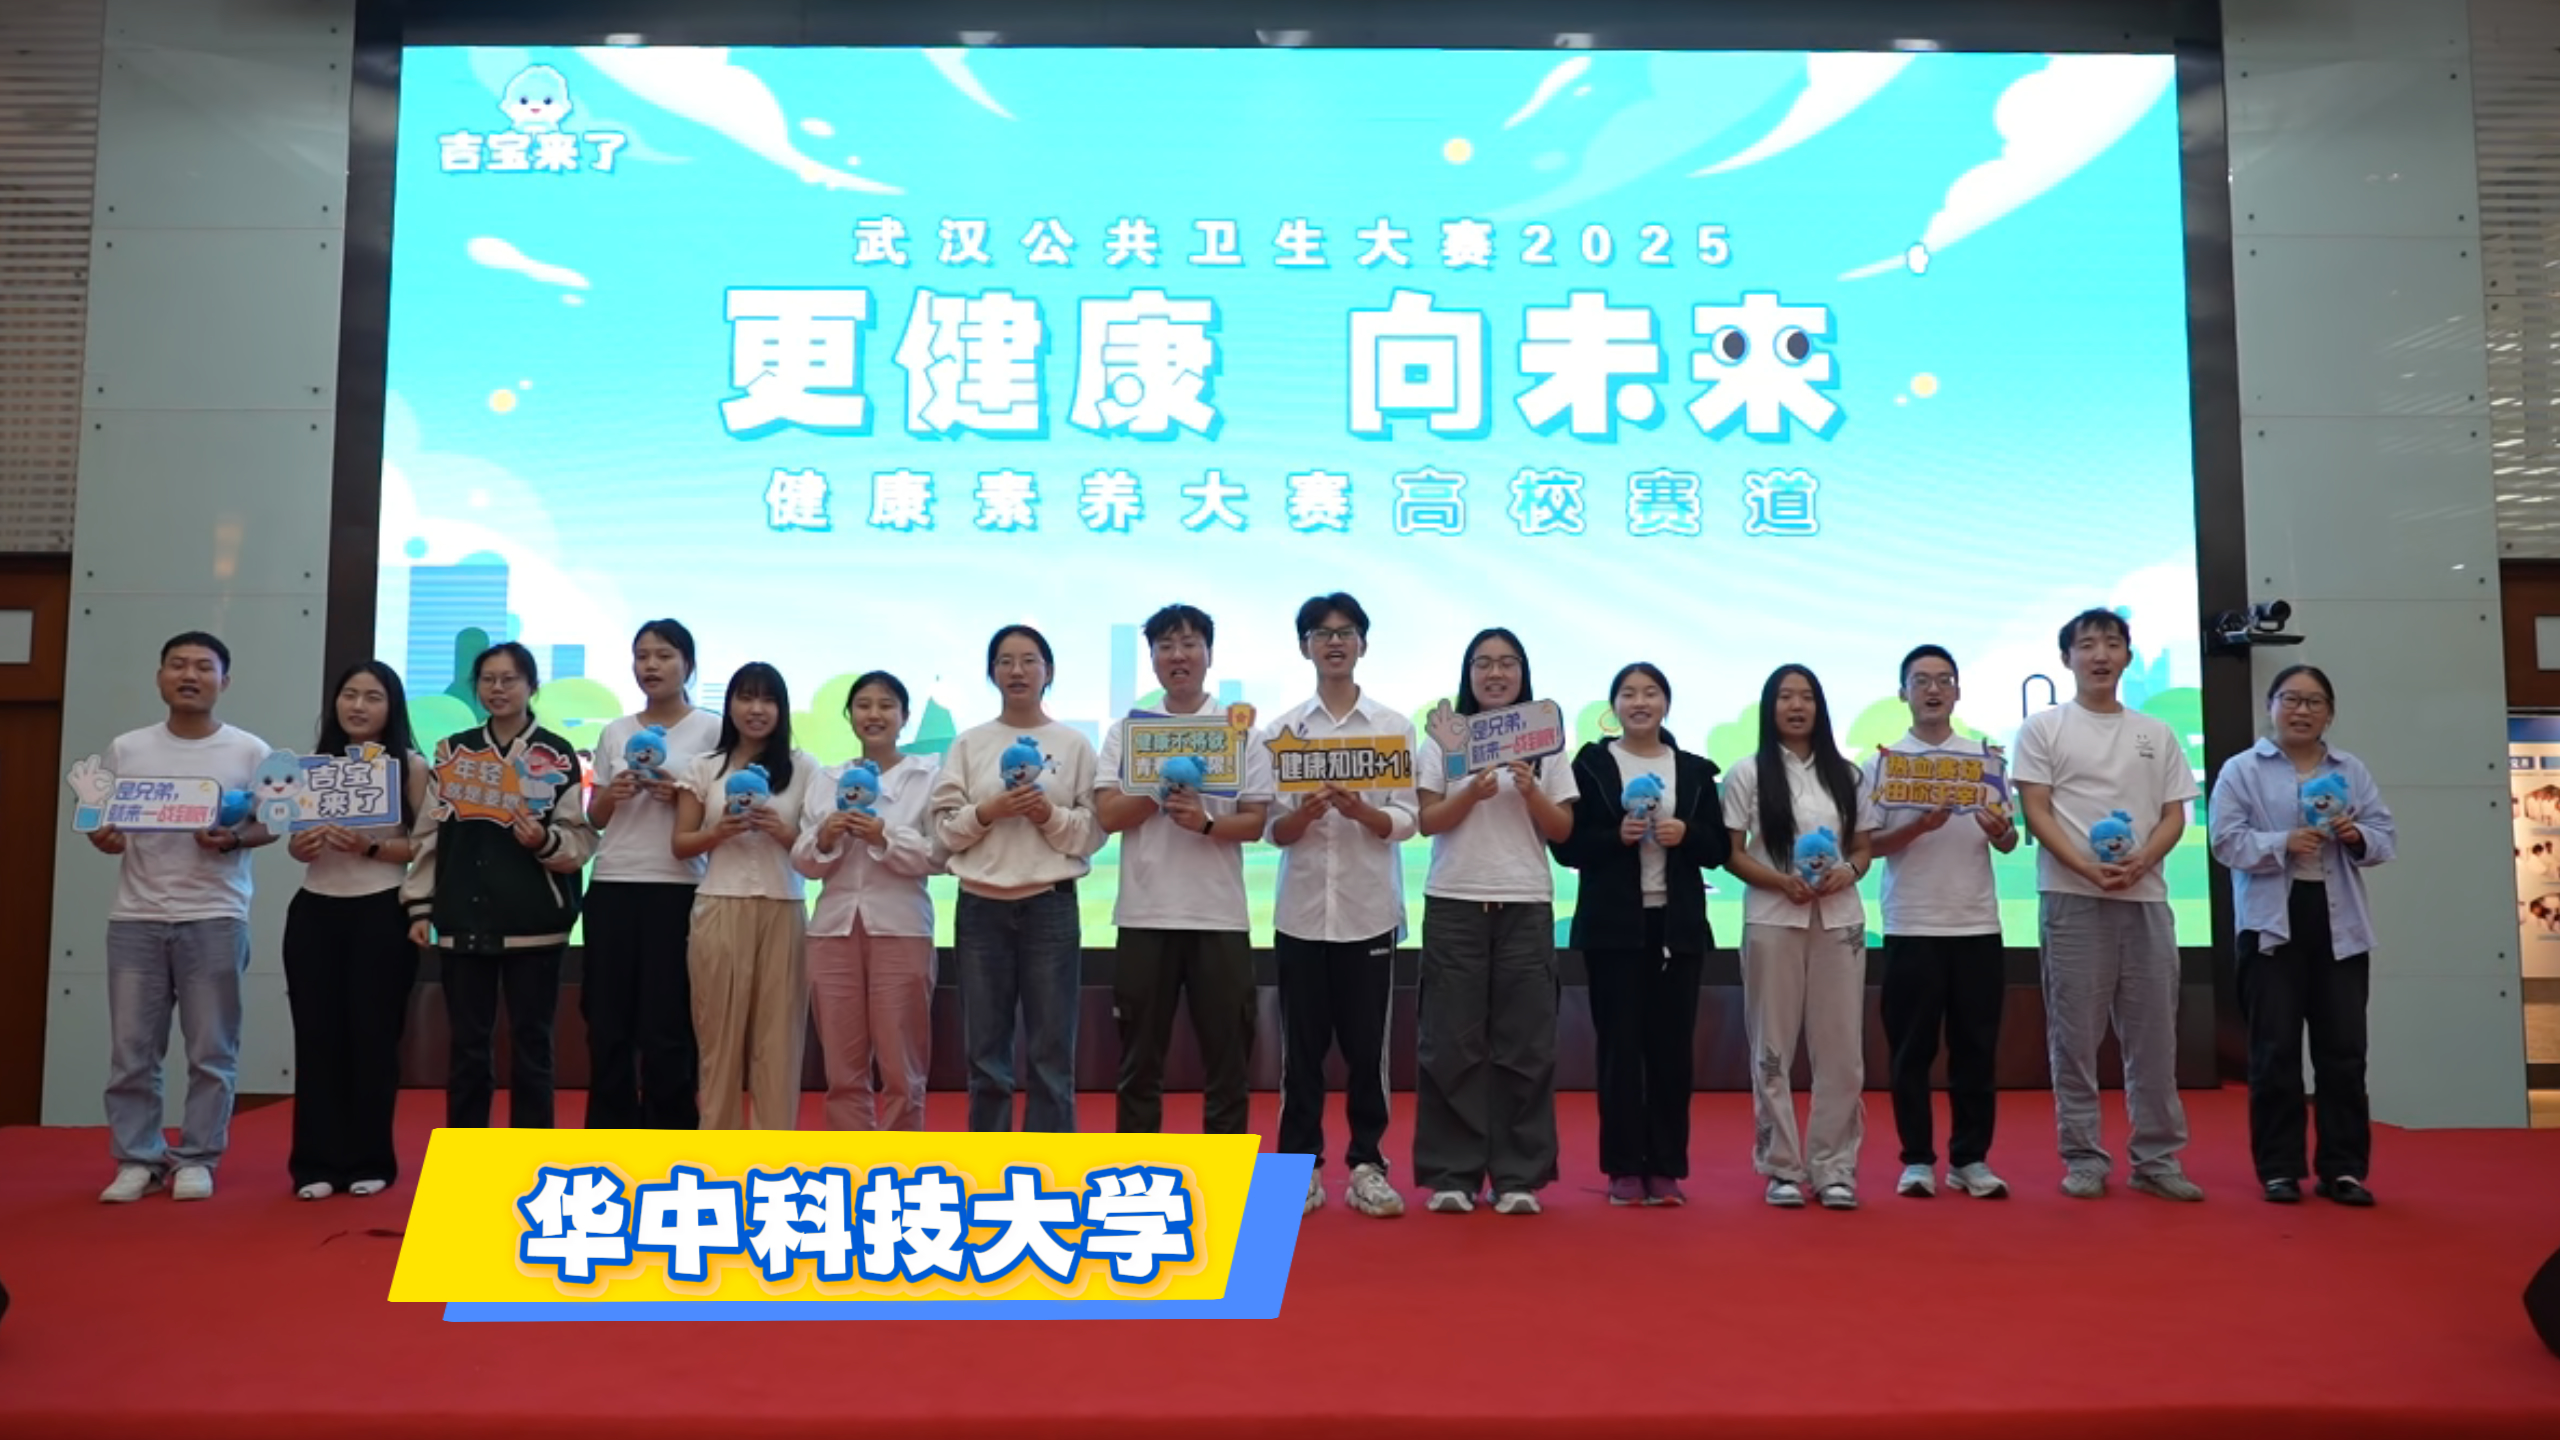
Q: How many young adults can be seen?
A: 15